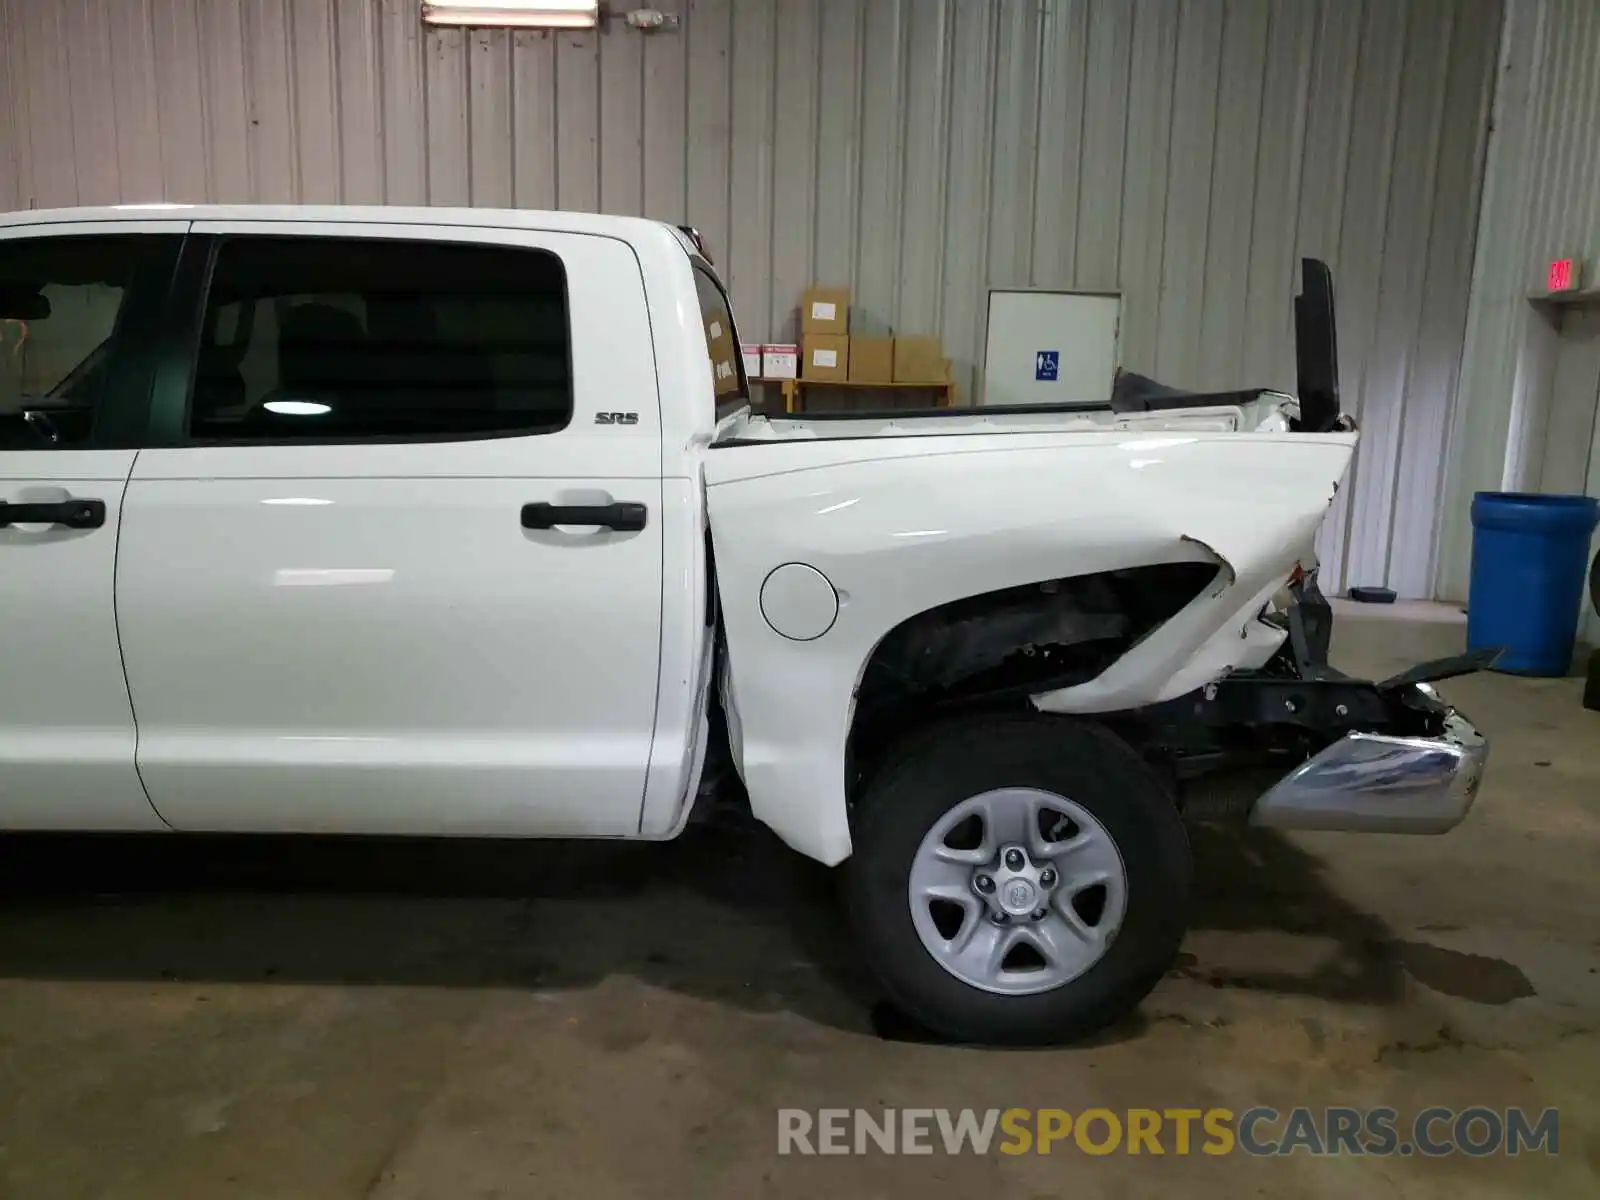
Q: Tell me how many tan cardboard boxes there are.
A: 4